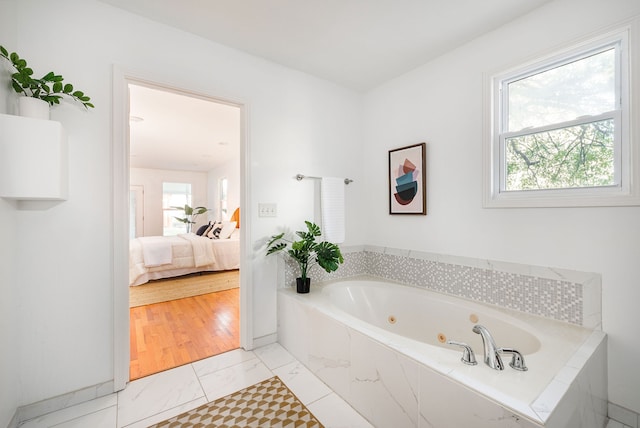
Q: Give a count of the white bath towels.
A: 1